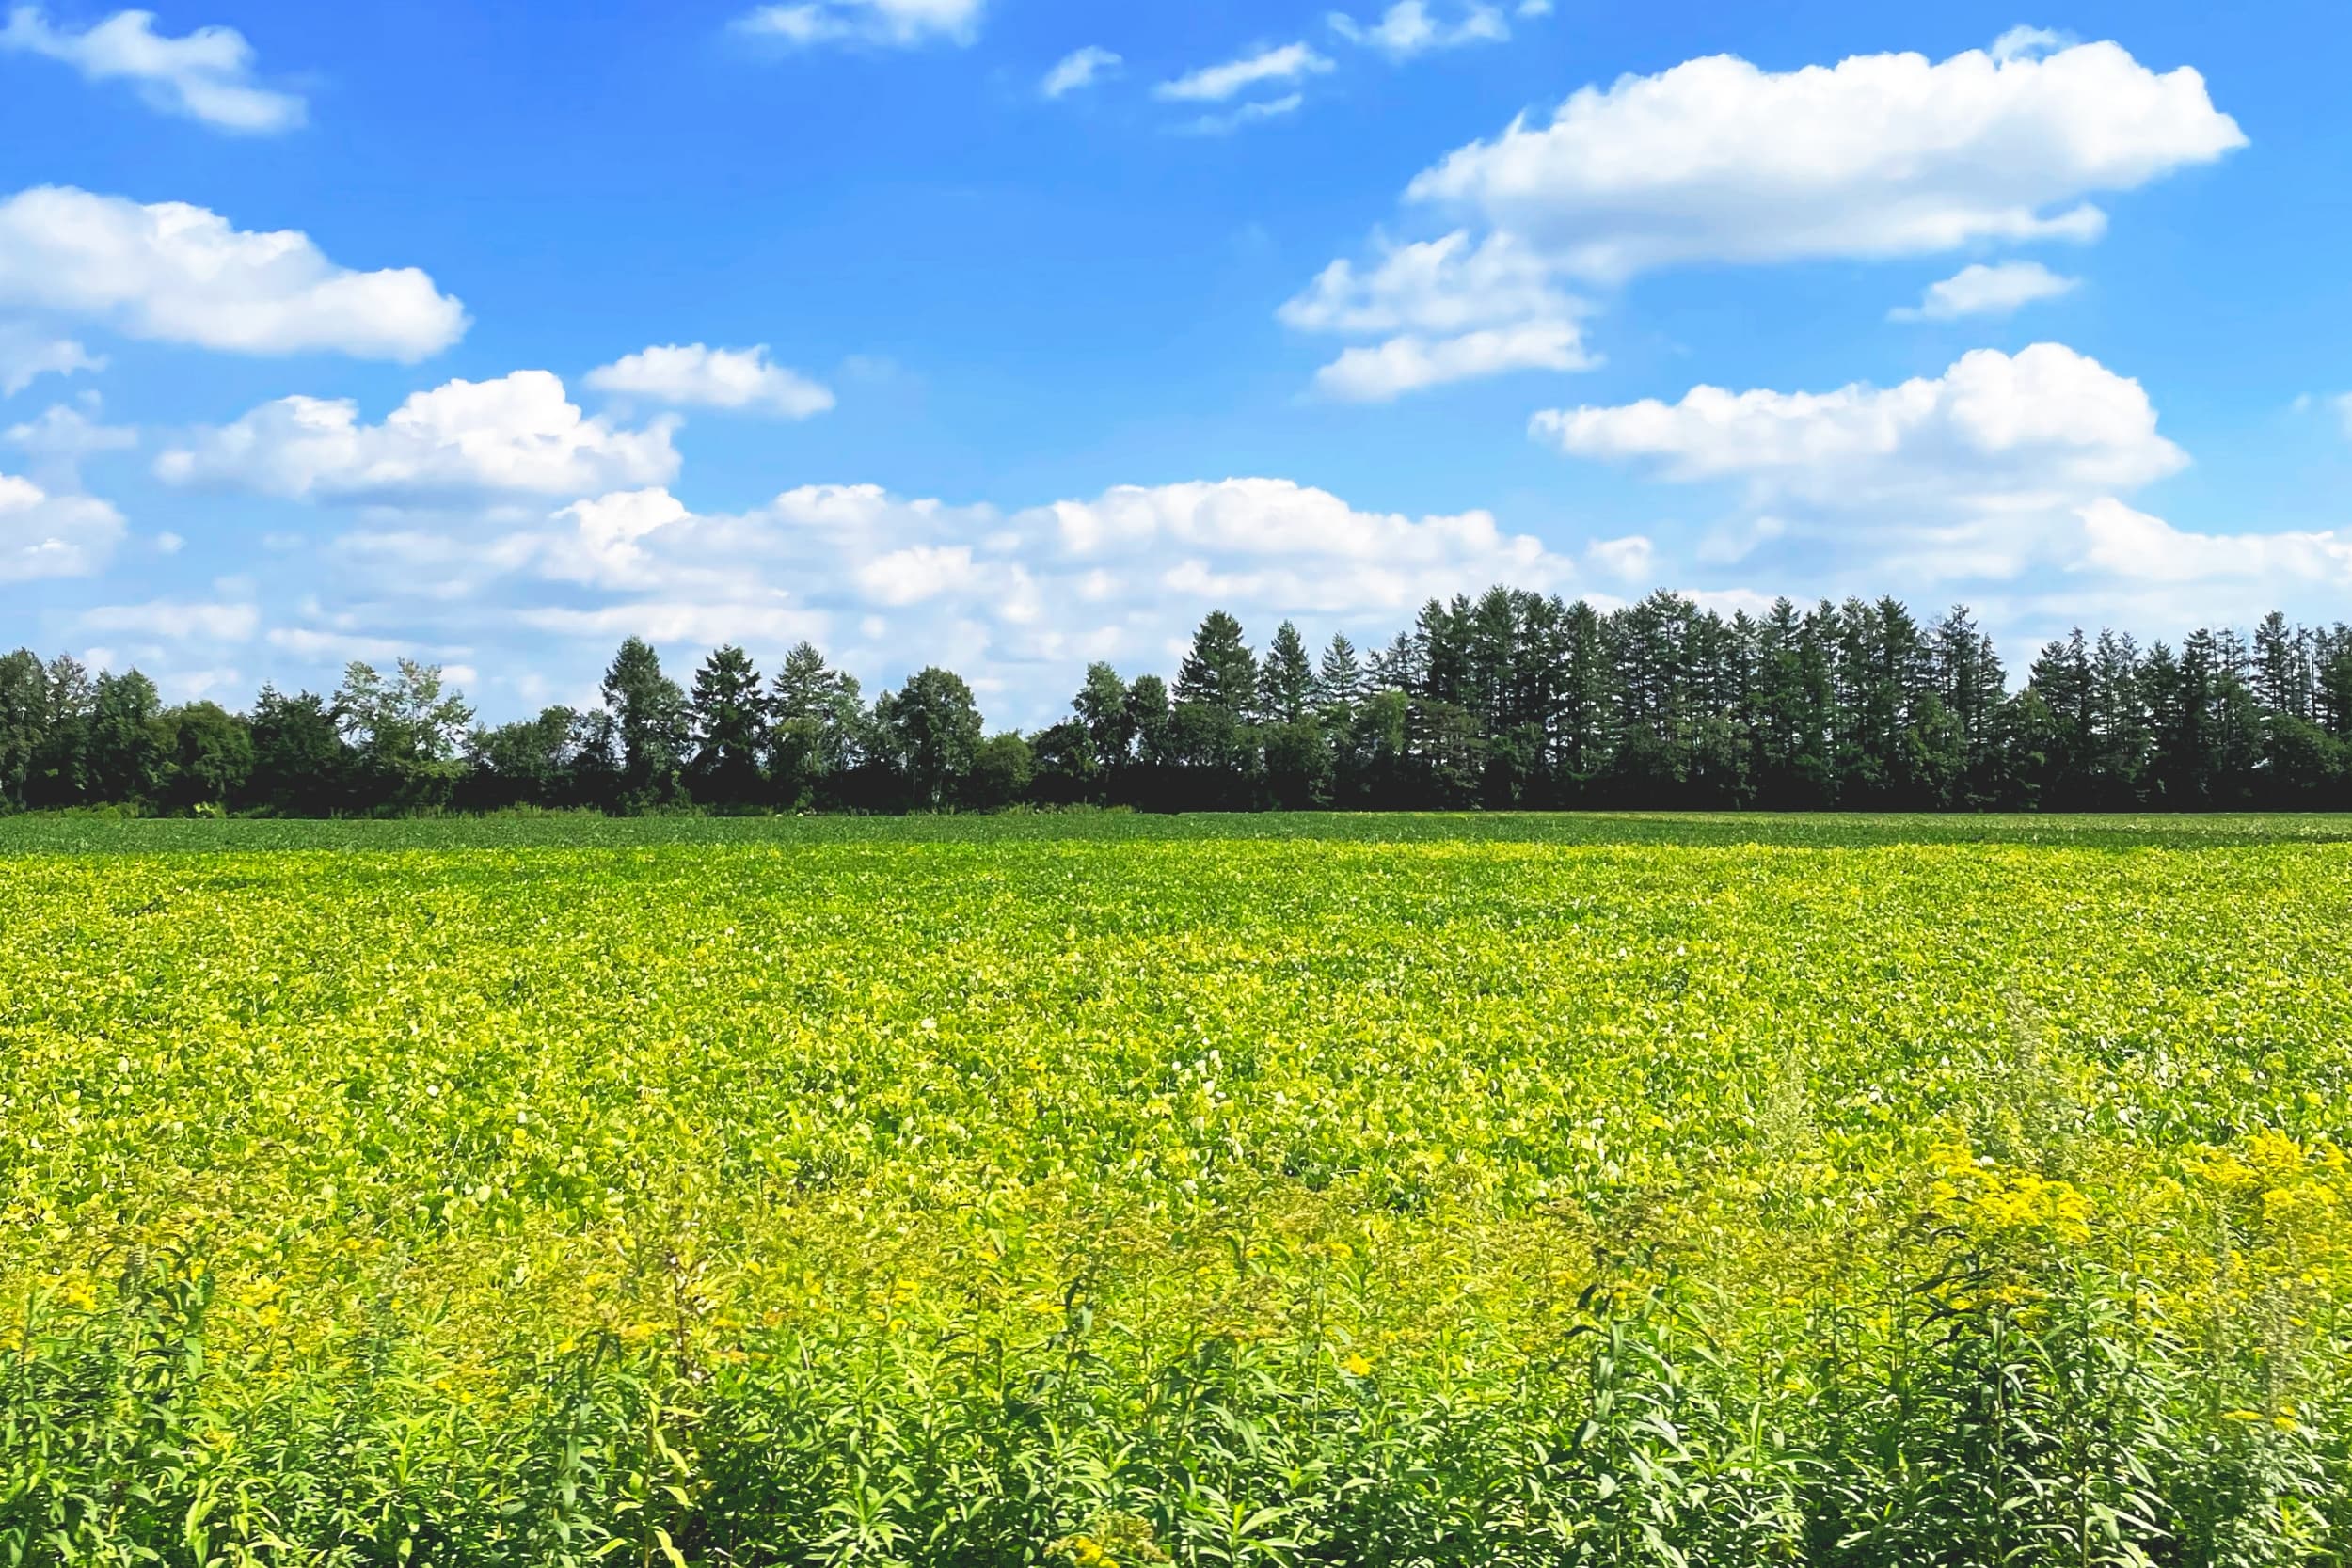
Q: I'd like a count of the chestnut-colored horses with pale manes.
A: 0